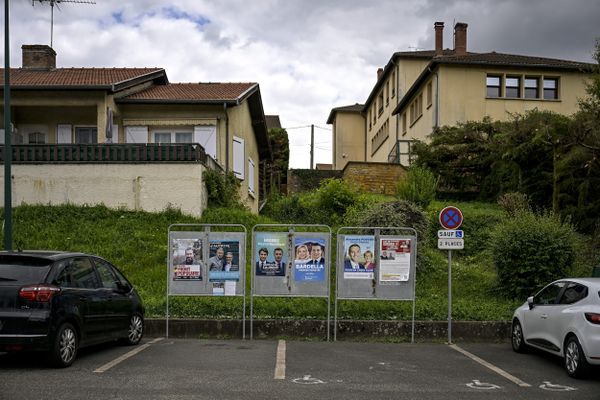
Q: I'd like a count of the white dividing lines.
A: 3